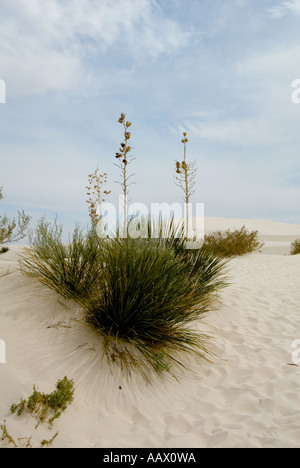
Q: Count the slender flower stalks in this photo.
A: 3